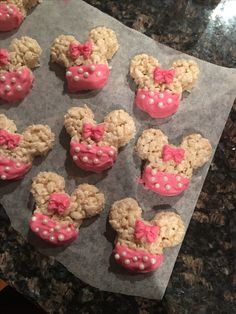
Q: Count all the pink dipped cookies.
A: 9